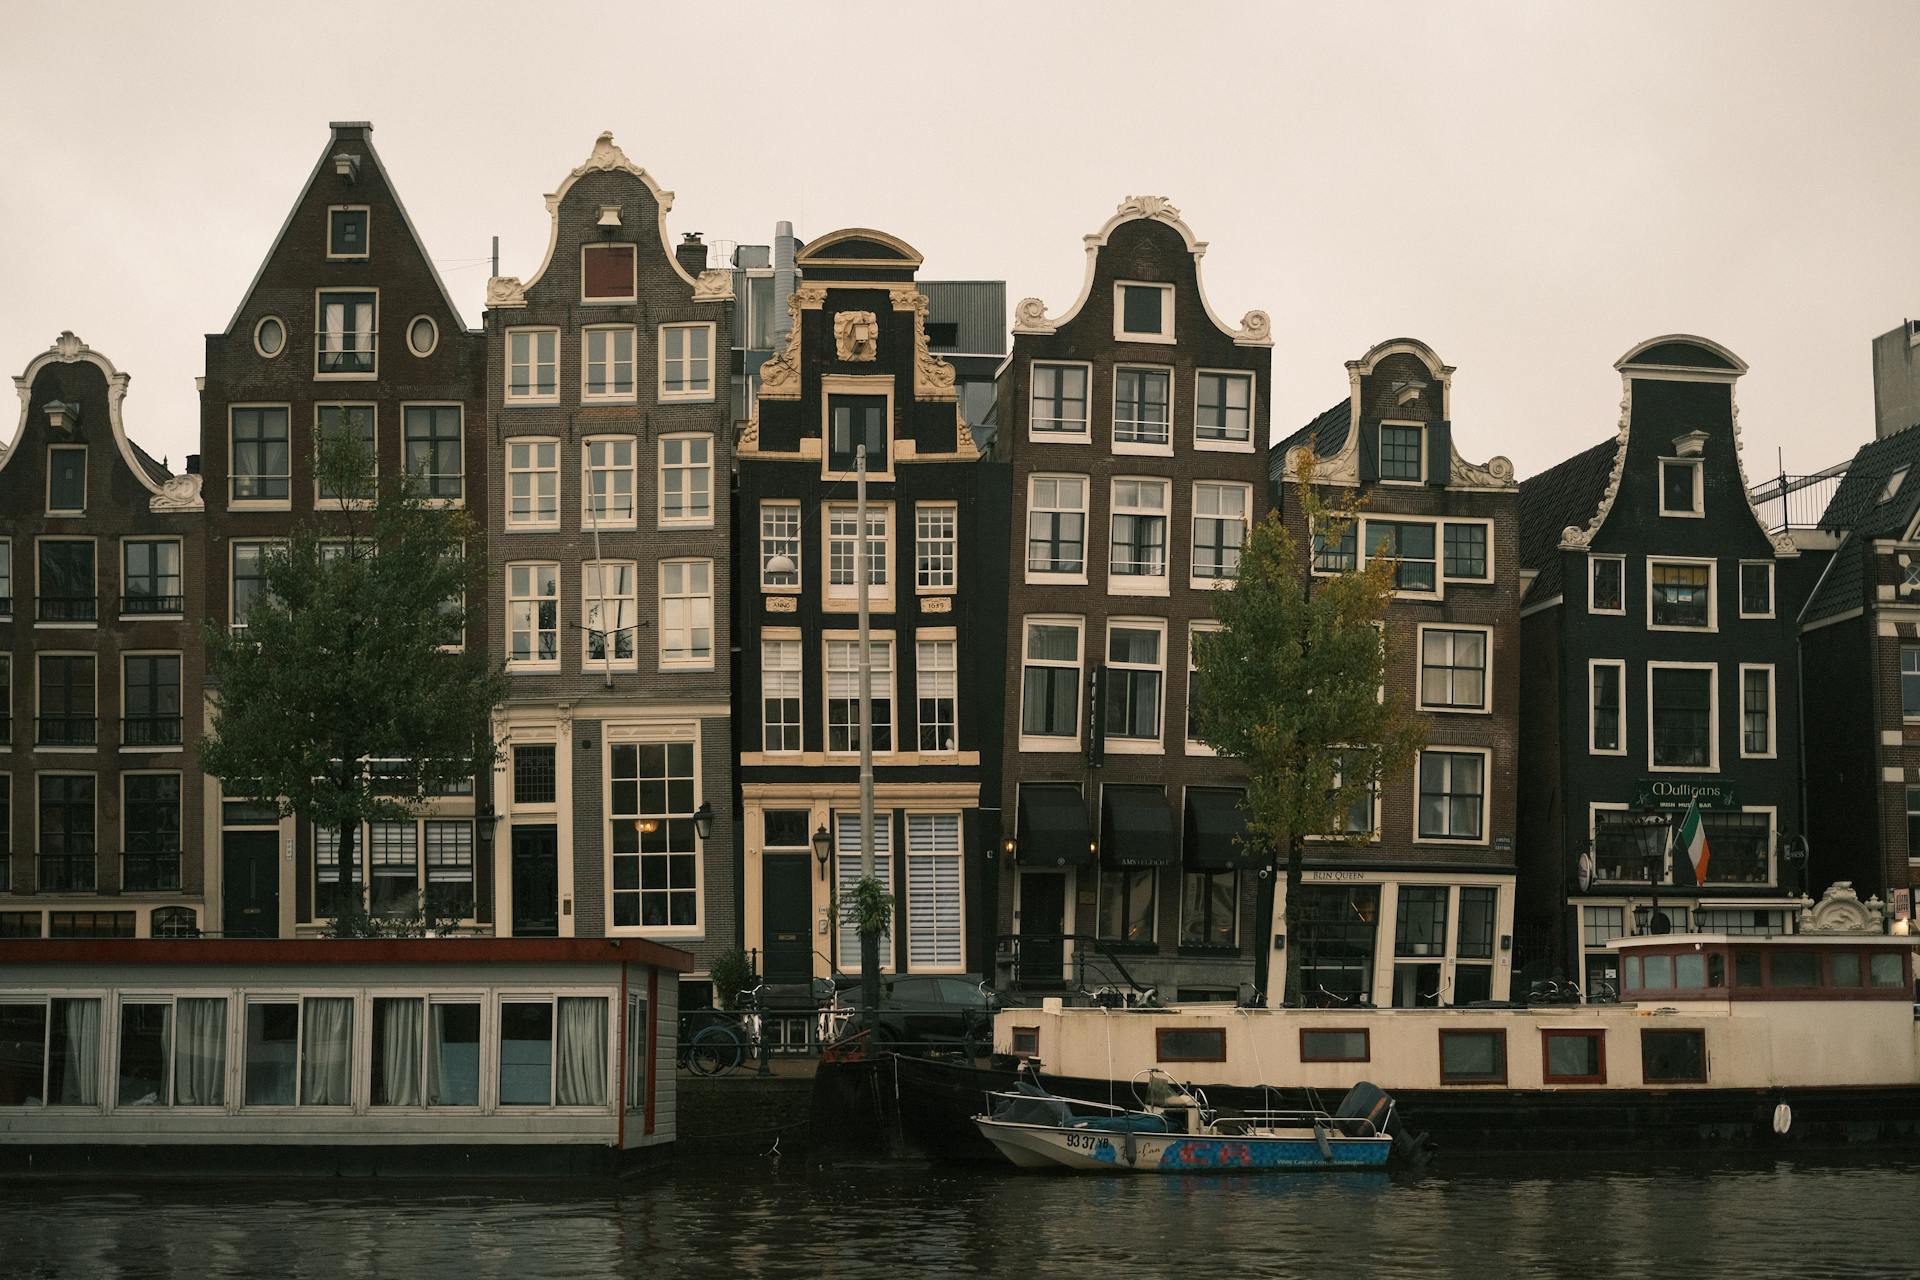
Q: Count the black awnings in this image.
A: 3